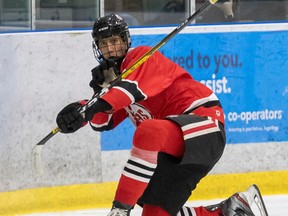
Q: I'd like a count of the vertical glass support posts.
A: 3